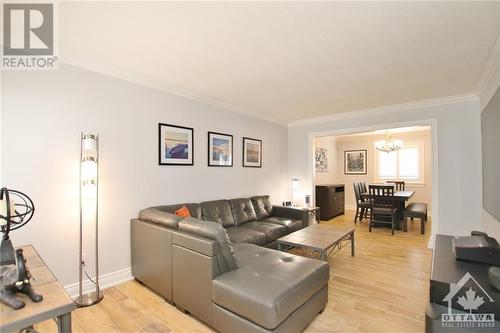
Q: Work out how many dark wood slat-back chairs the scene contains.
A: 4